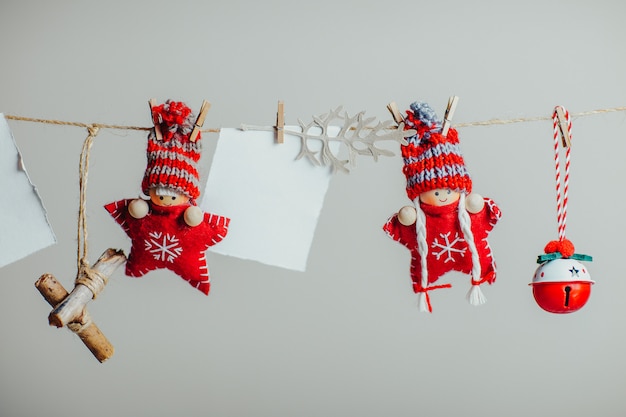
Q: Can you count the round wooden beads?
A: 4